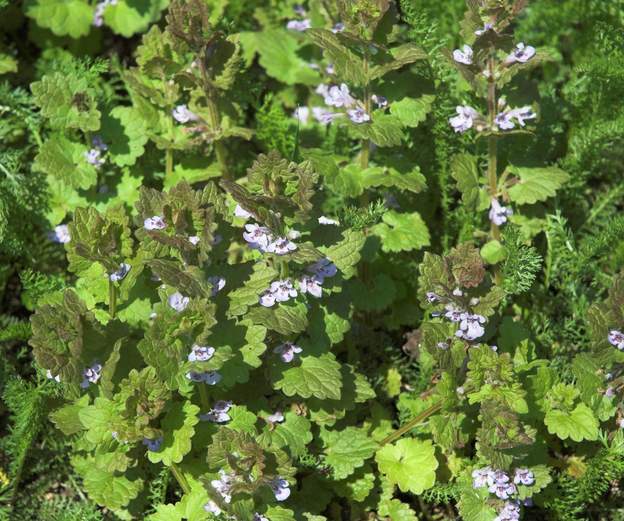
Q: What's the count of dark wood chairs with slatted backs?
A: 0